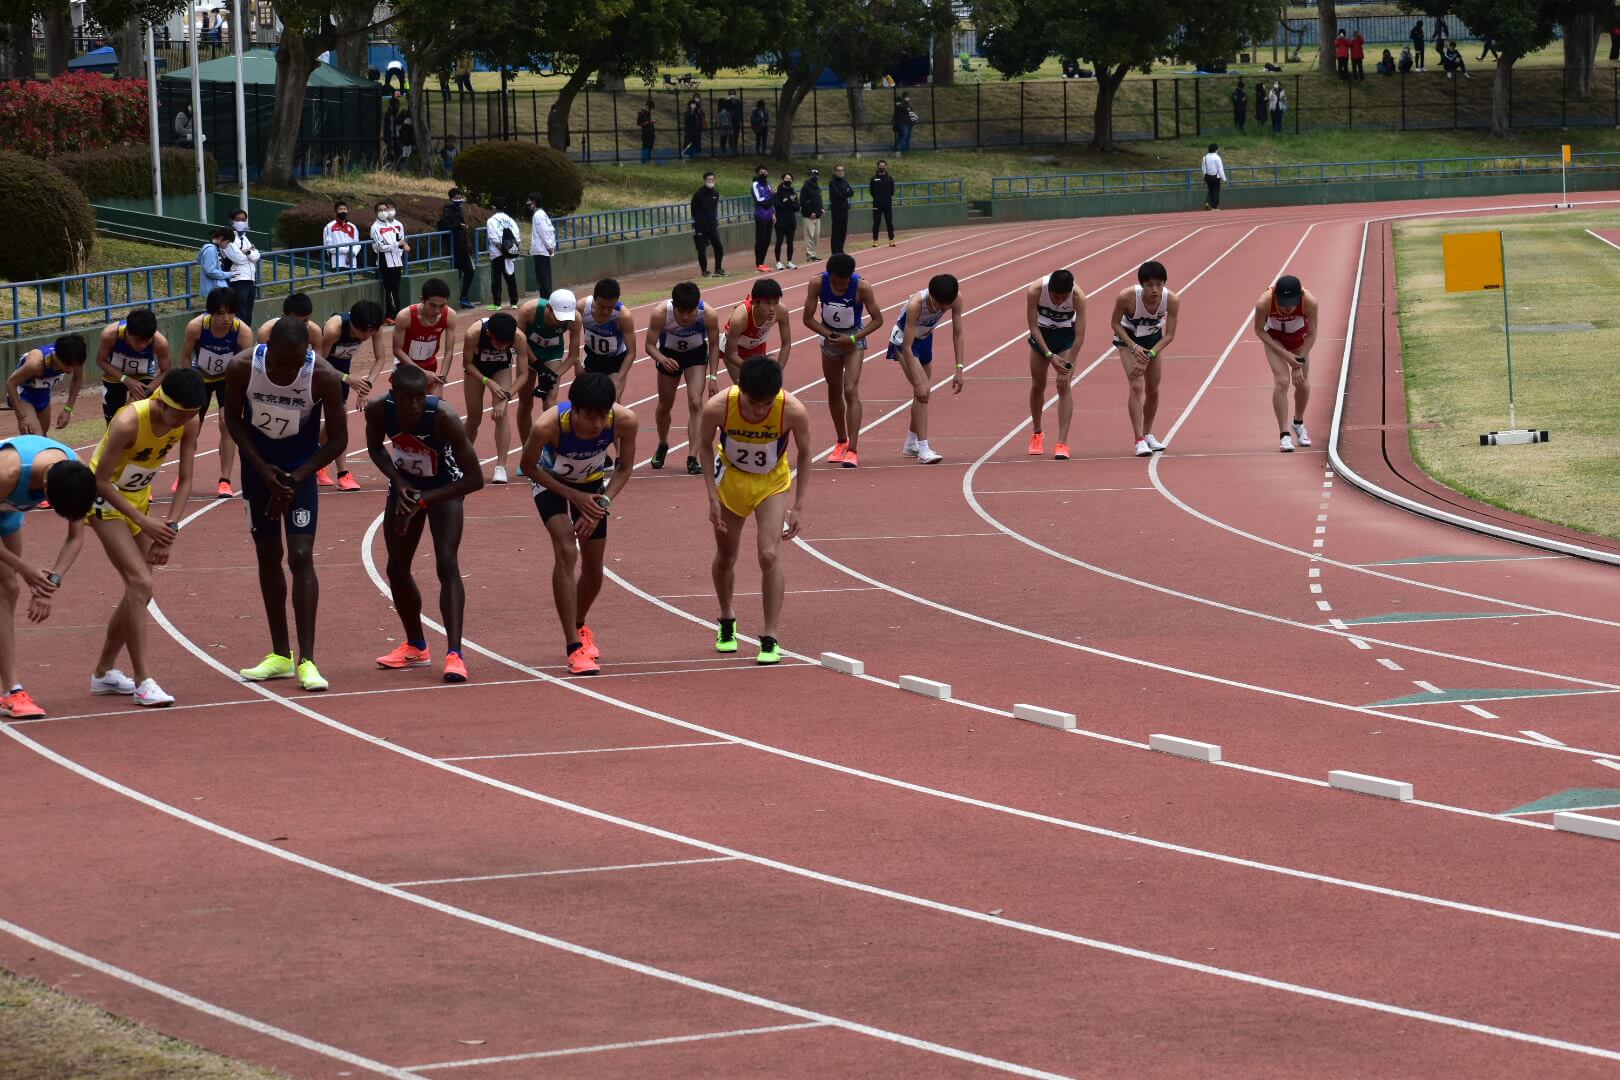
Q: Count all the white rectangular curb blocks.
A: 6